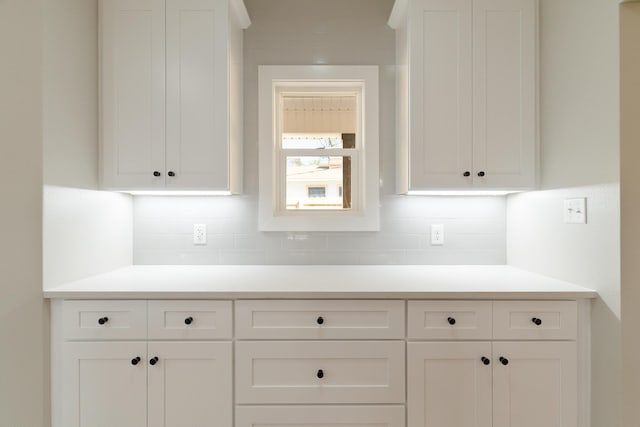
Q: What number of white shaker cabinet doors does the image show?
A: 8